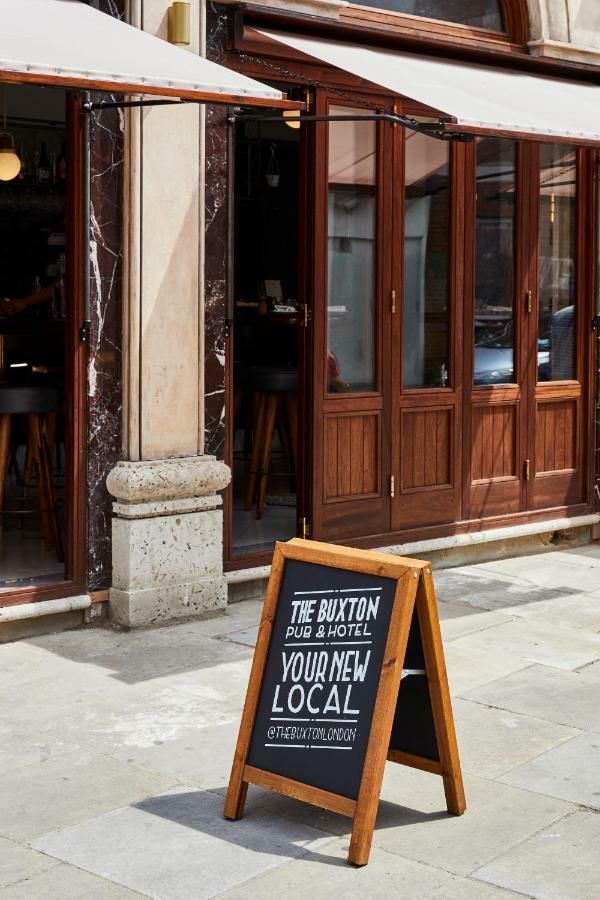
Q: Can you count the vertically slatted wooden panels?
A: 4